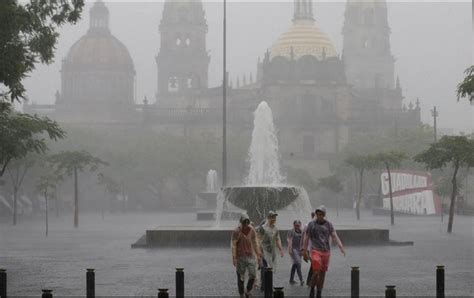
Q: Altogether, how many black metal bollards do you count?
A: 10